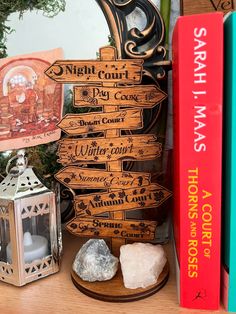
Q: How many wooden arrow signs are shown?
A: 7